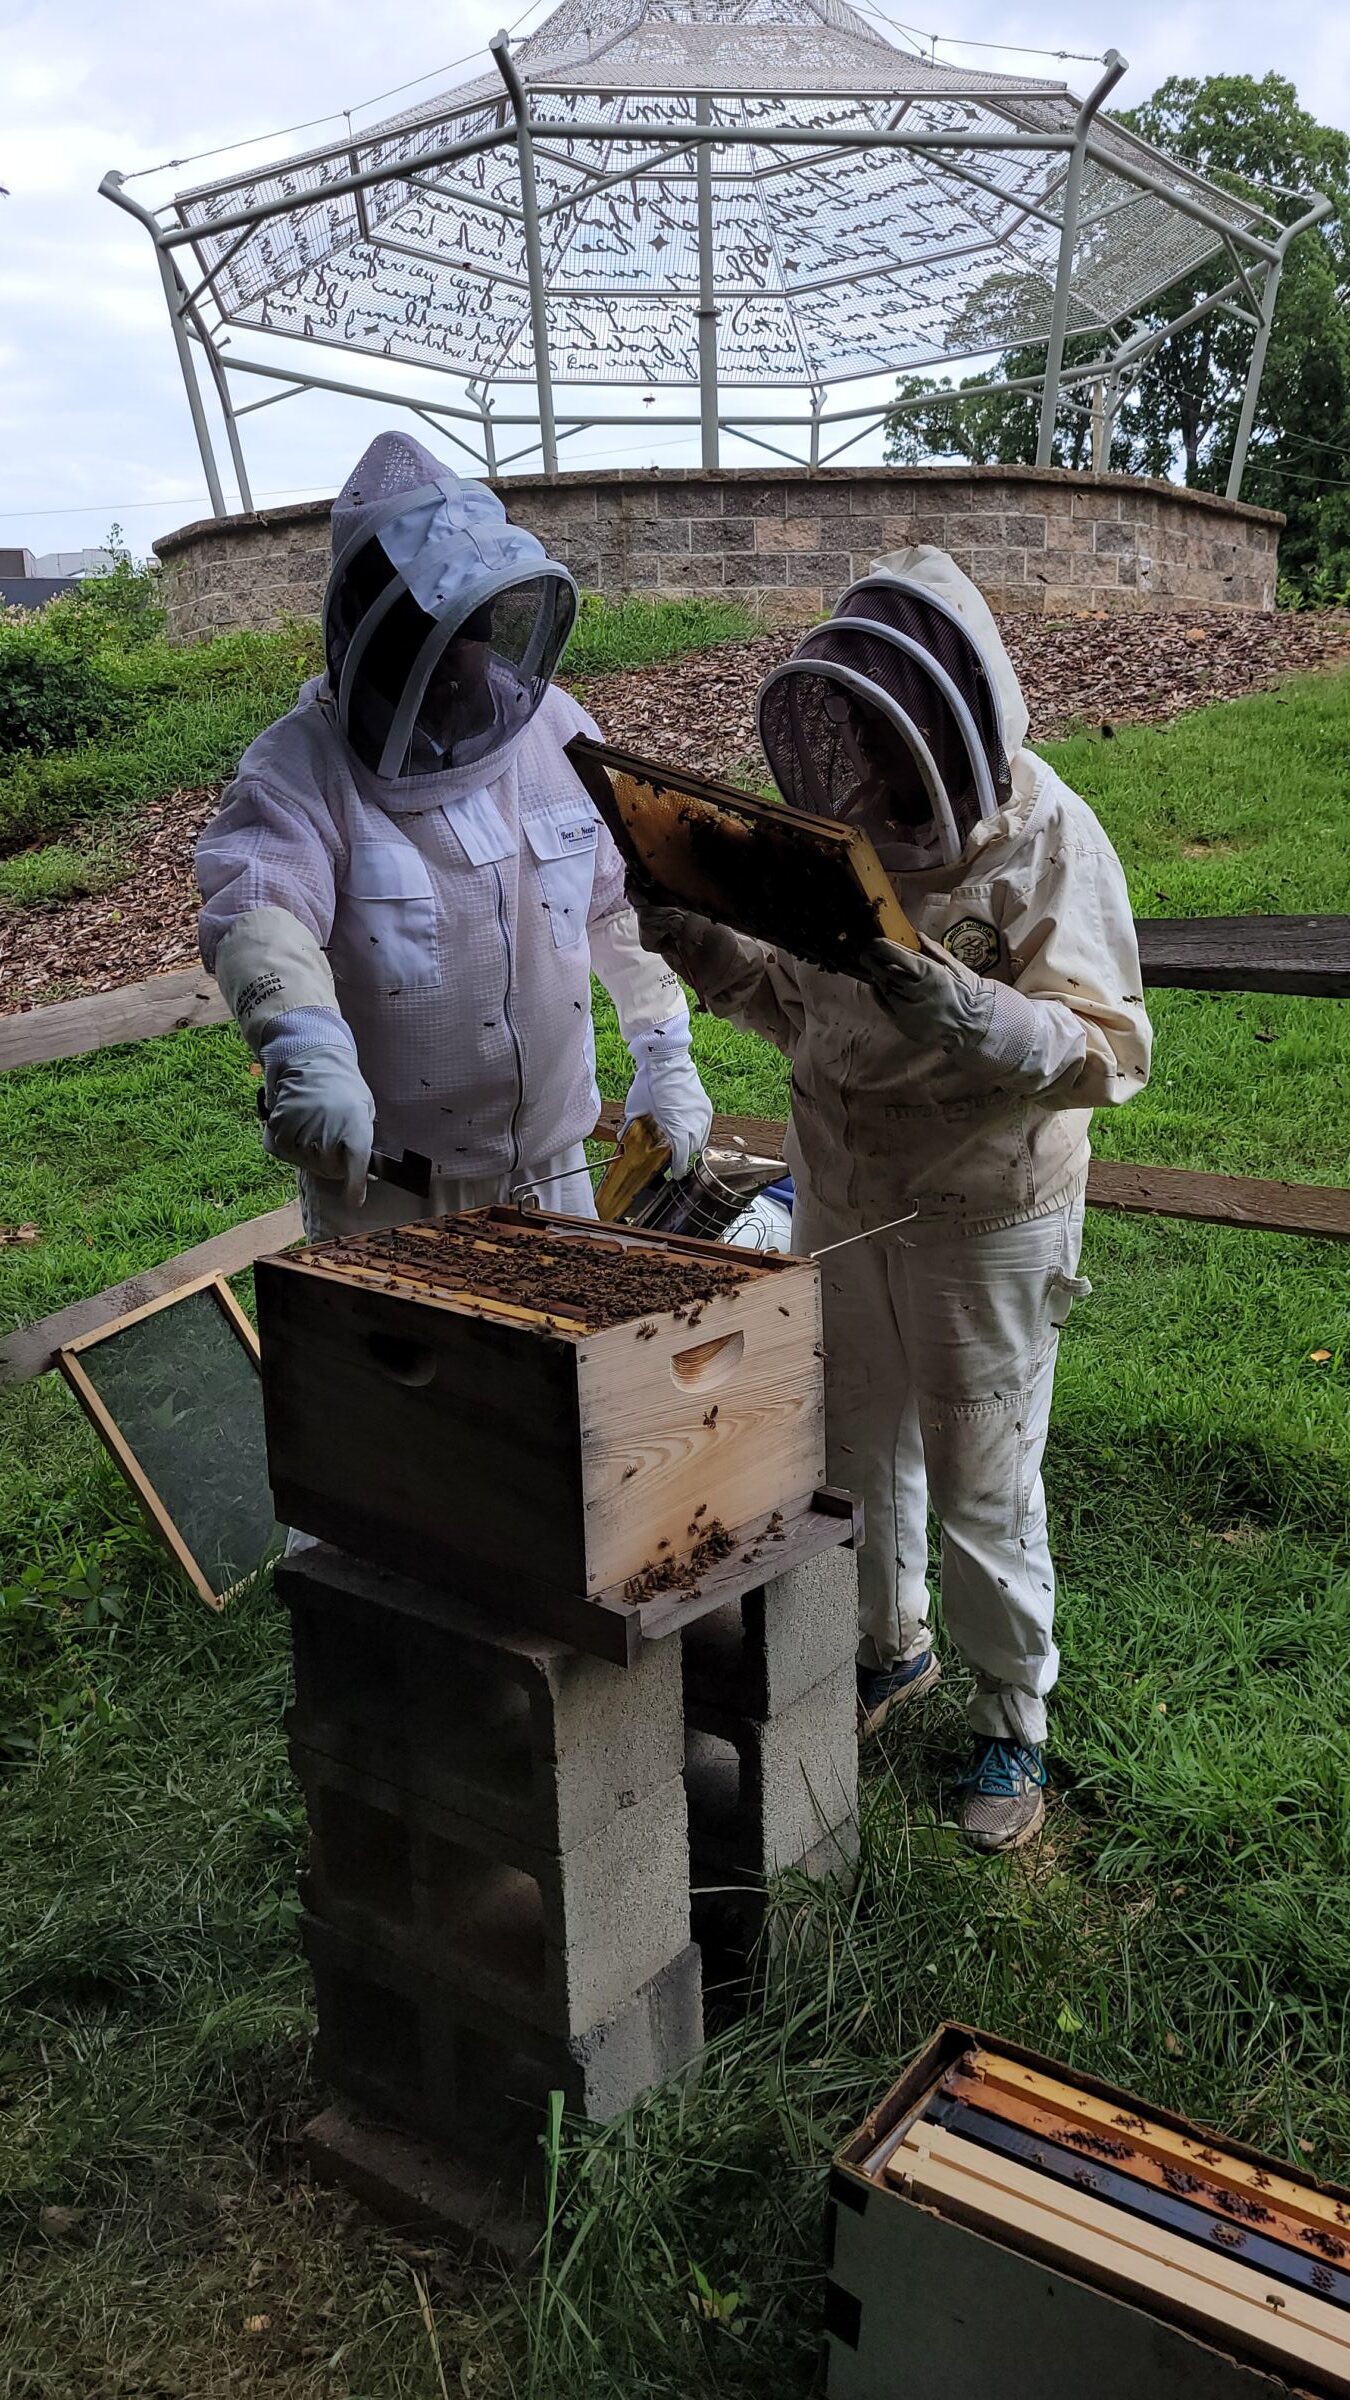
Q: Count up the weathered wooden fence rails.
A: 4